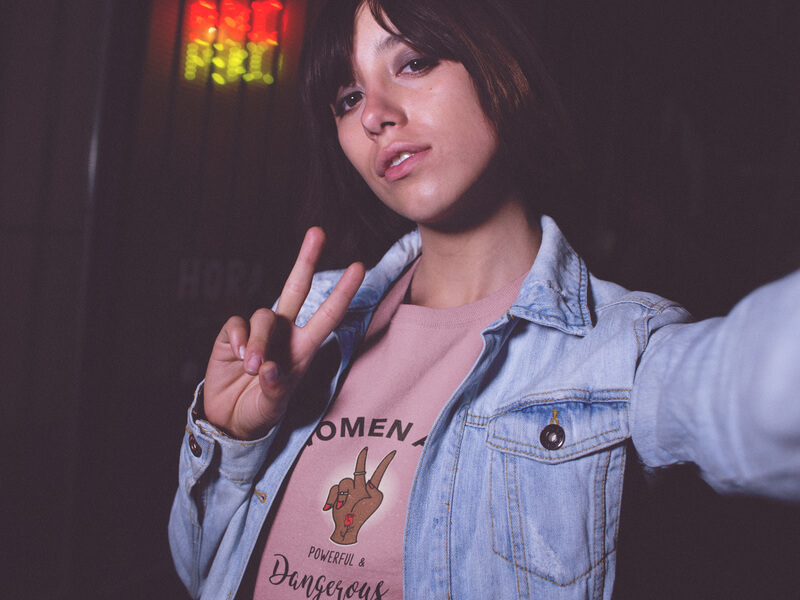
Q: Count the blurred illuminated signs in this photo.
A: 1